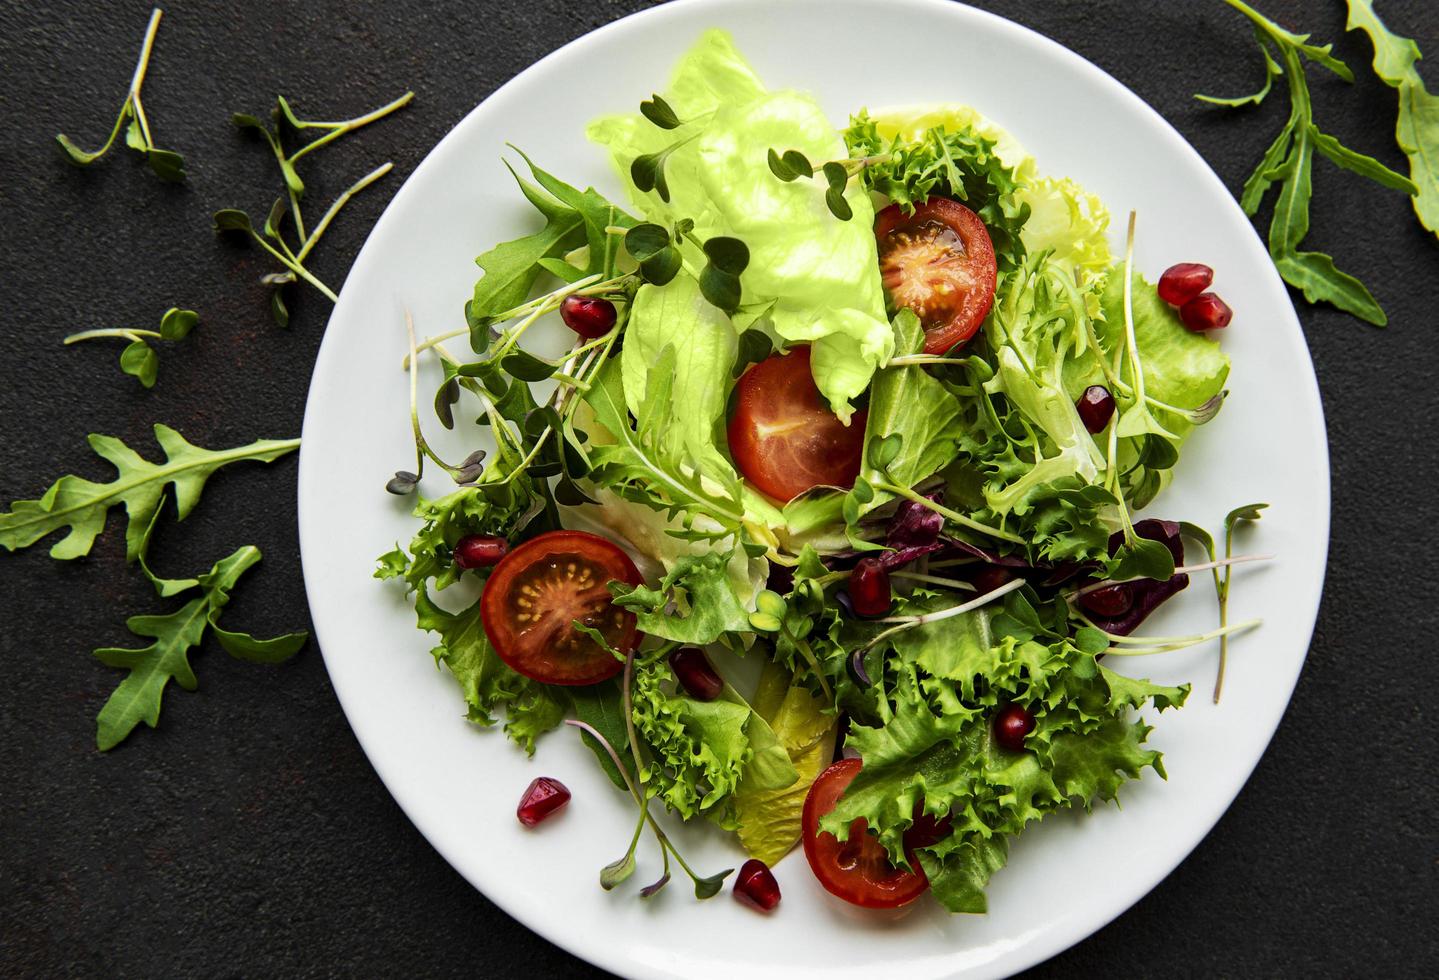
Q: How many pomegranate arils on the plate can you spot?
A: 12